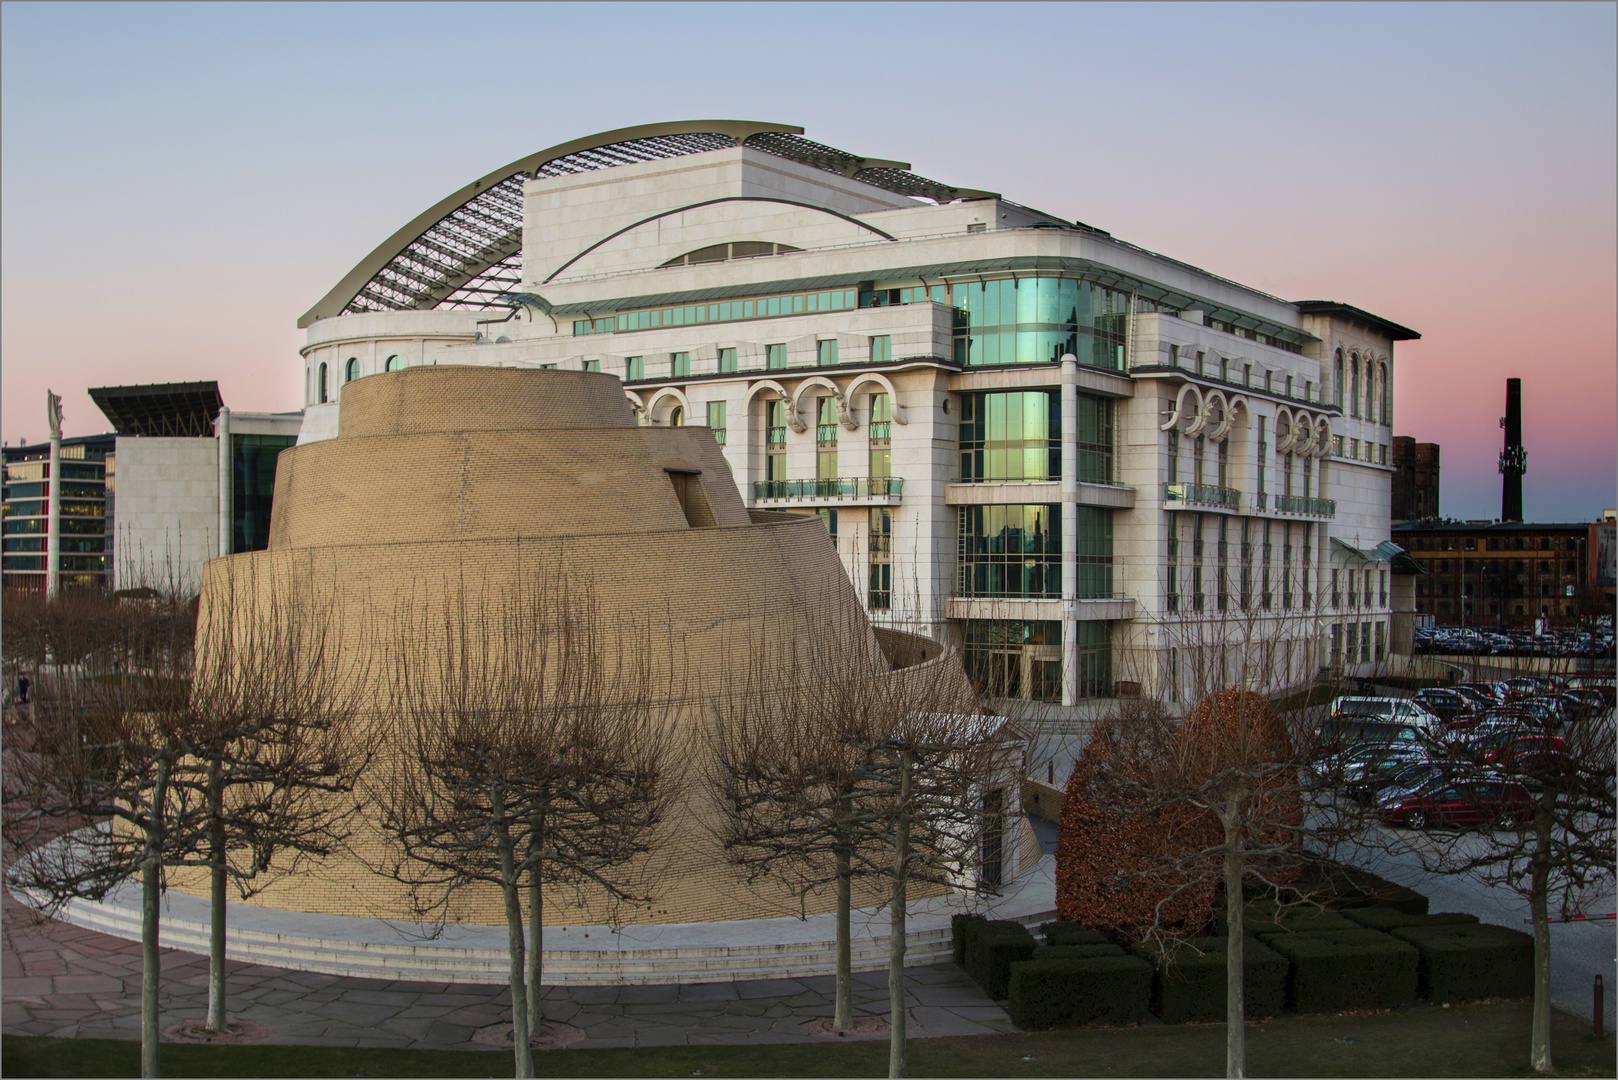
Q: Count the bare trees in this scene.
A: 8